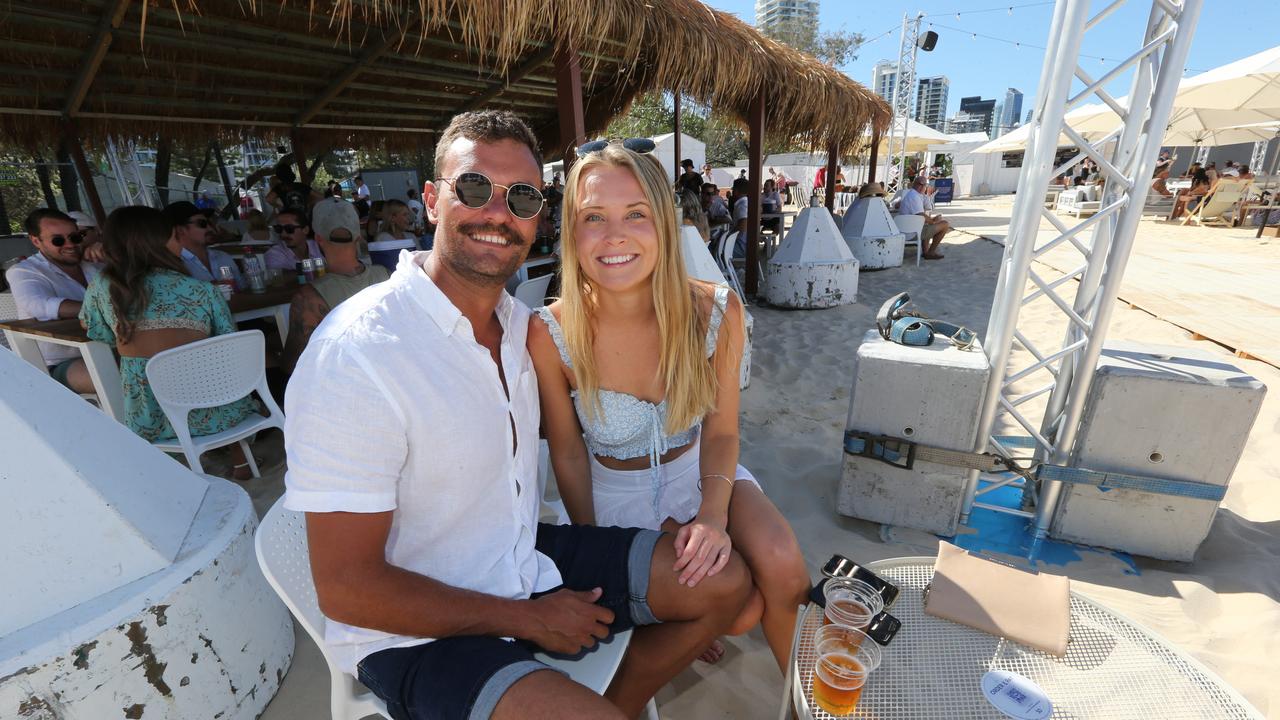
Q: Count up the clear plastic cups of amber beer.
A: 2